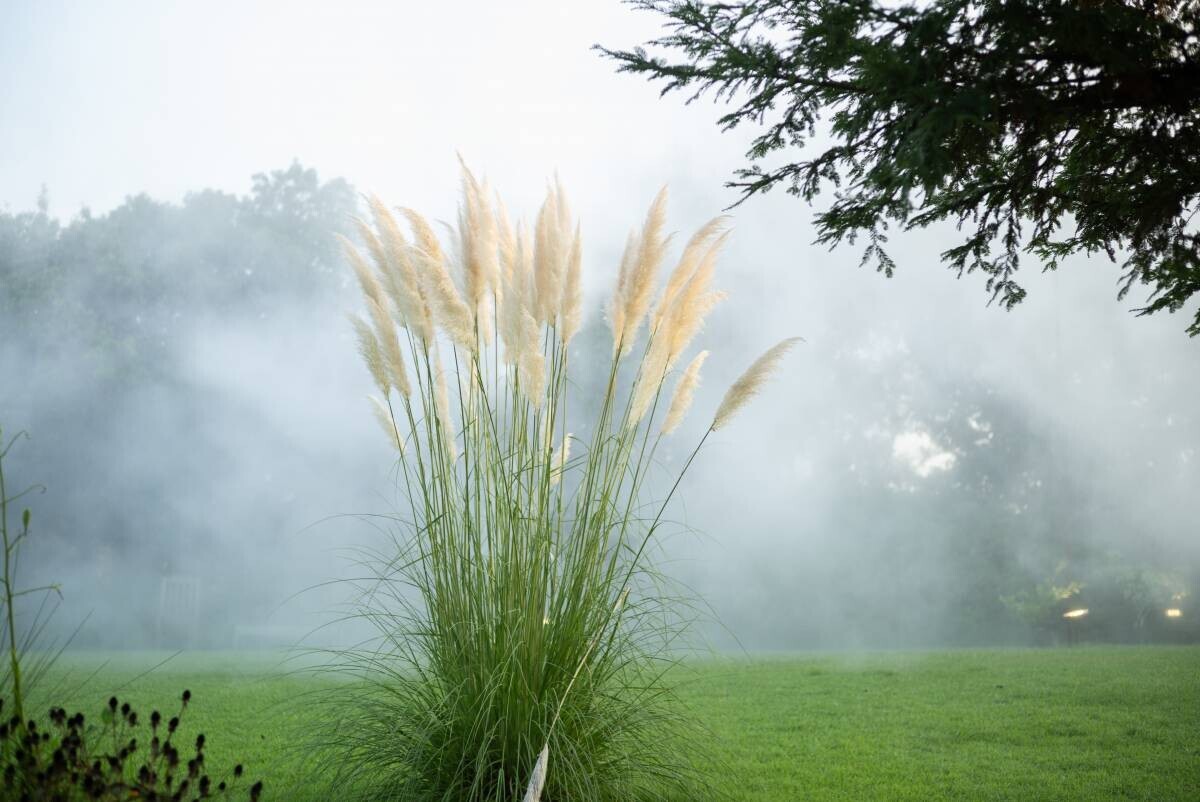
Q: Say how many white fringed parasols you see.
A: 0